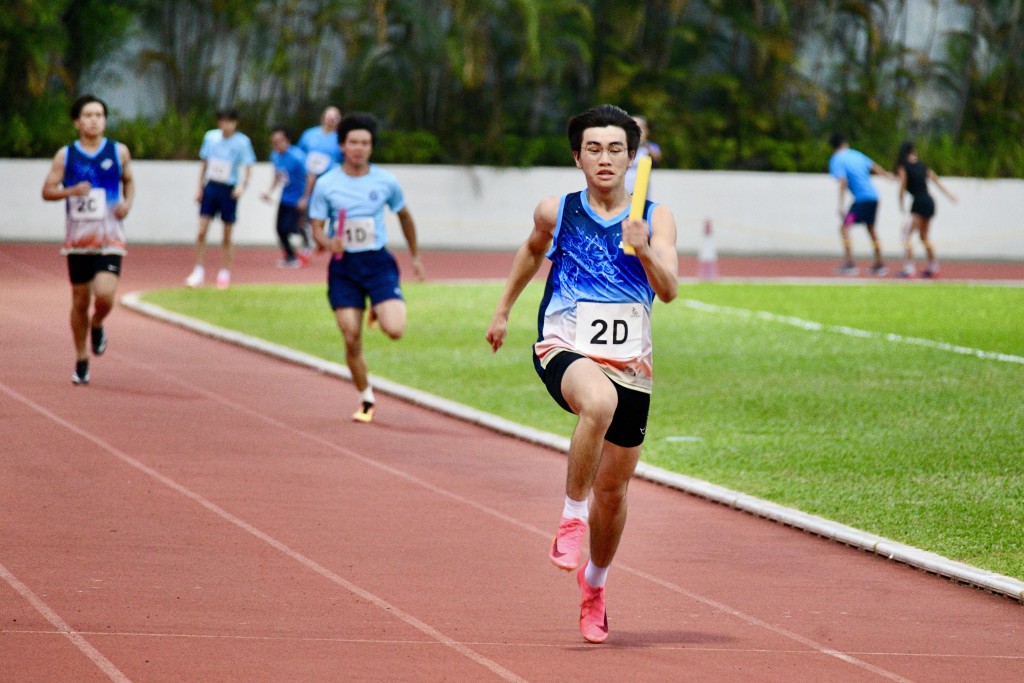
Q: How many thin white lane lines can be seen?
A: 3